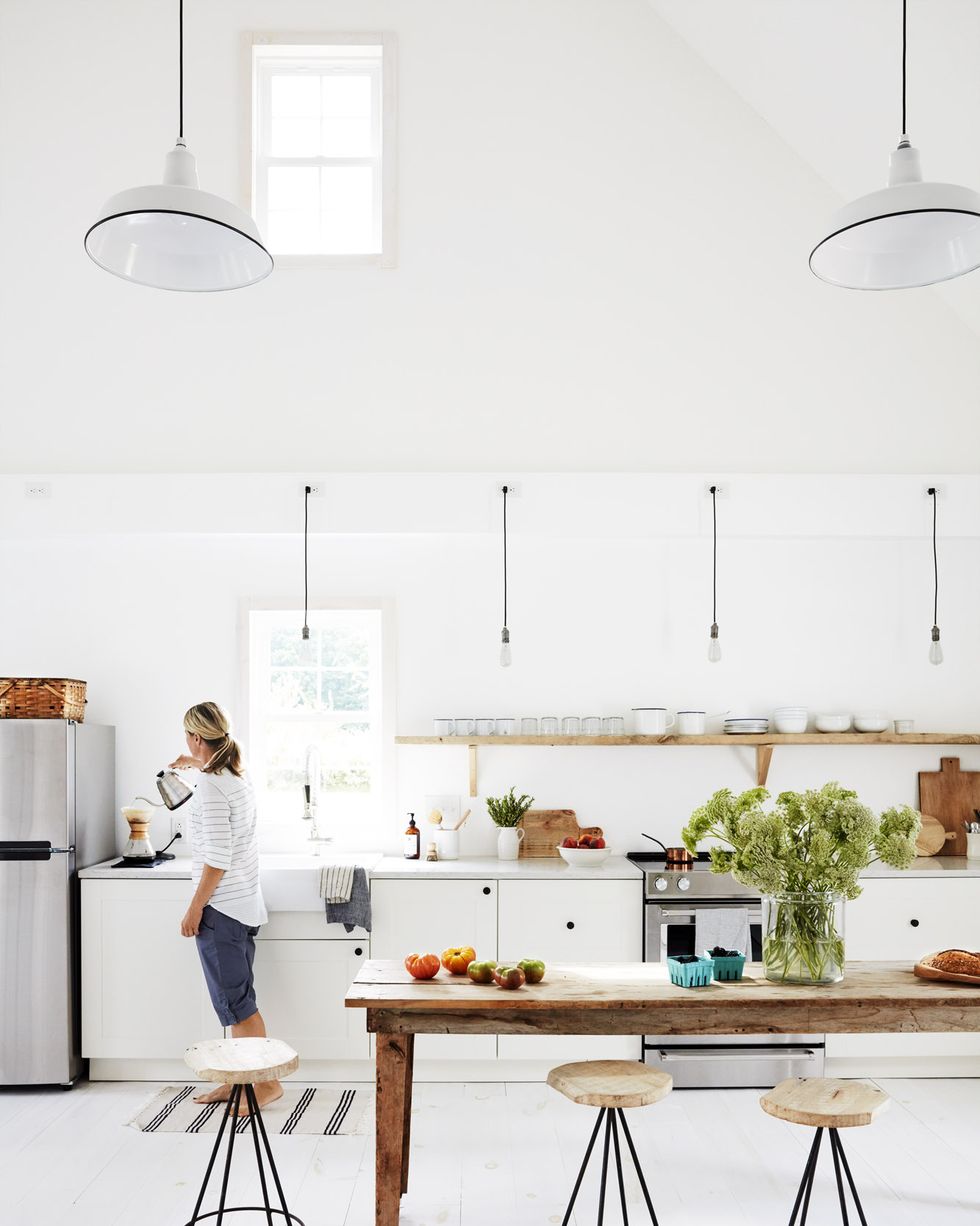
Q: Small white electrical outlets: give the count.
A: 6